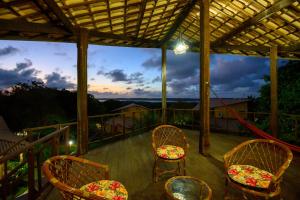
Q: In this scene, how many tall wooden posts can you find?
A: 4